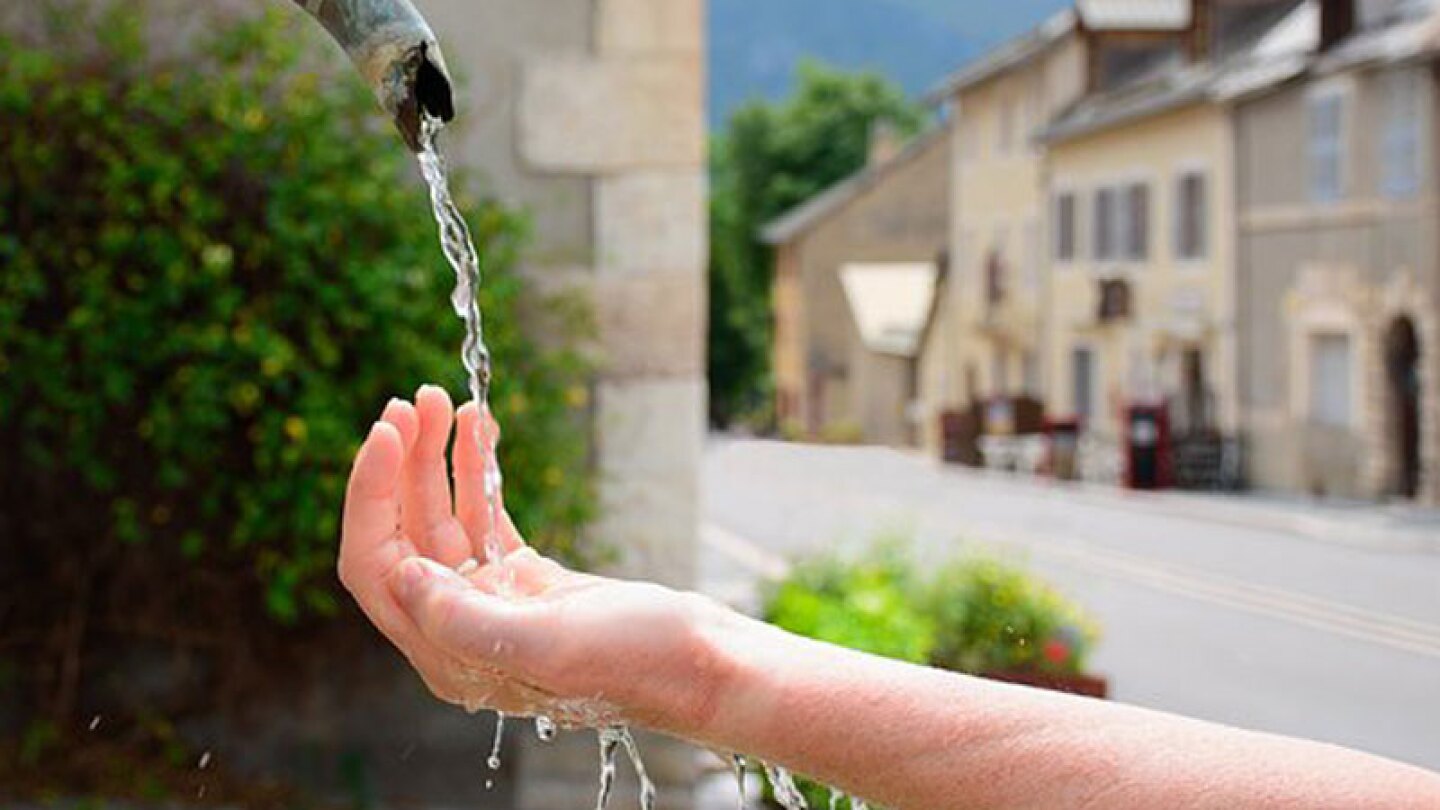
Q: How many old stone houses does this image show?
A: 4